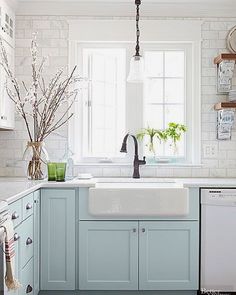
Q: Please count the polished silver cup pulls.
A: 5